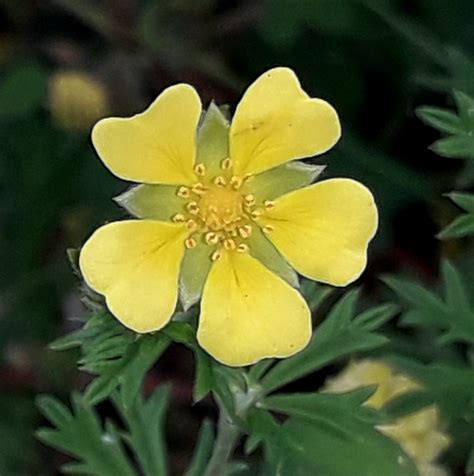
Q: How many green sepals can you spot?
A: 5